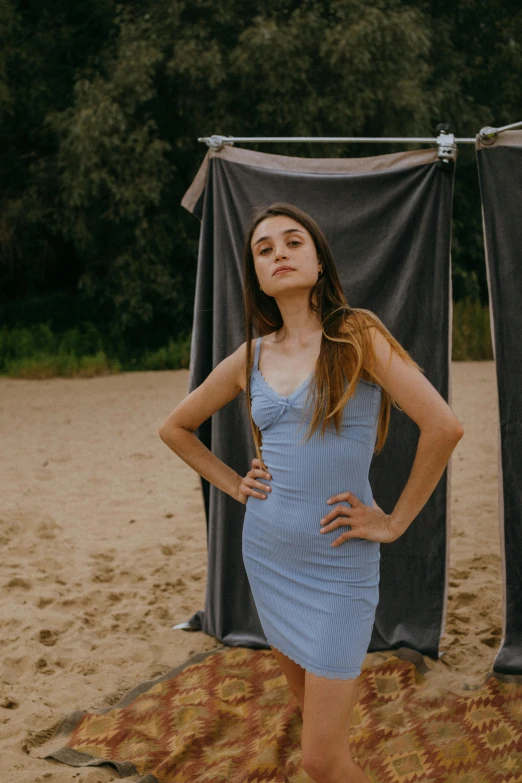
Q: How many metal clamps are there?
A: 3